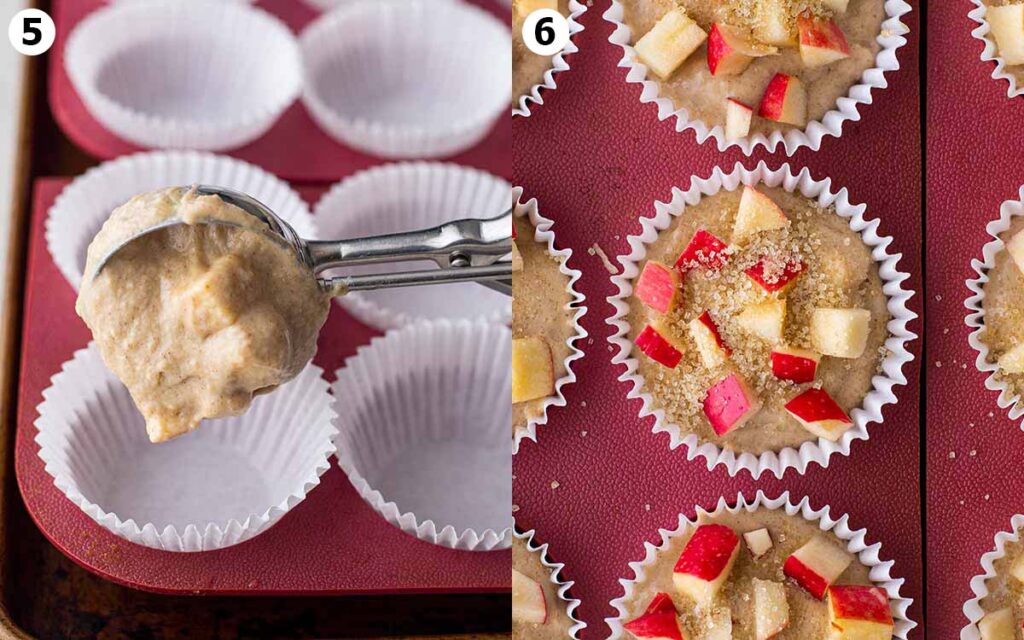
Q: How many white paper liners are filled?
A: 9